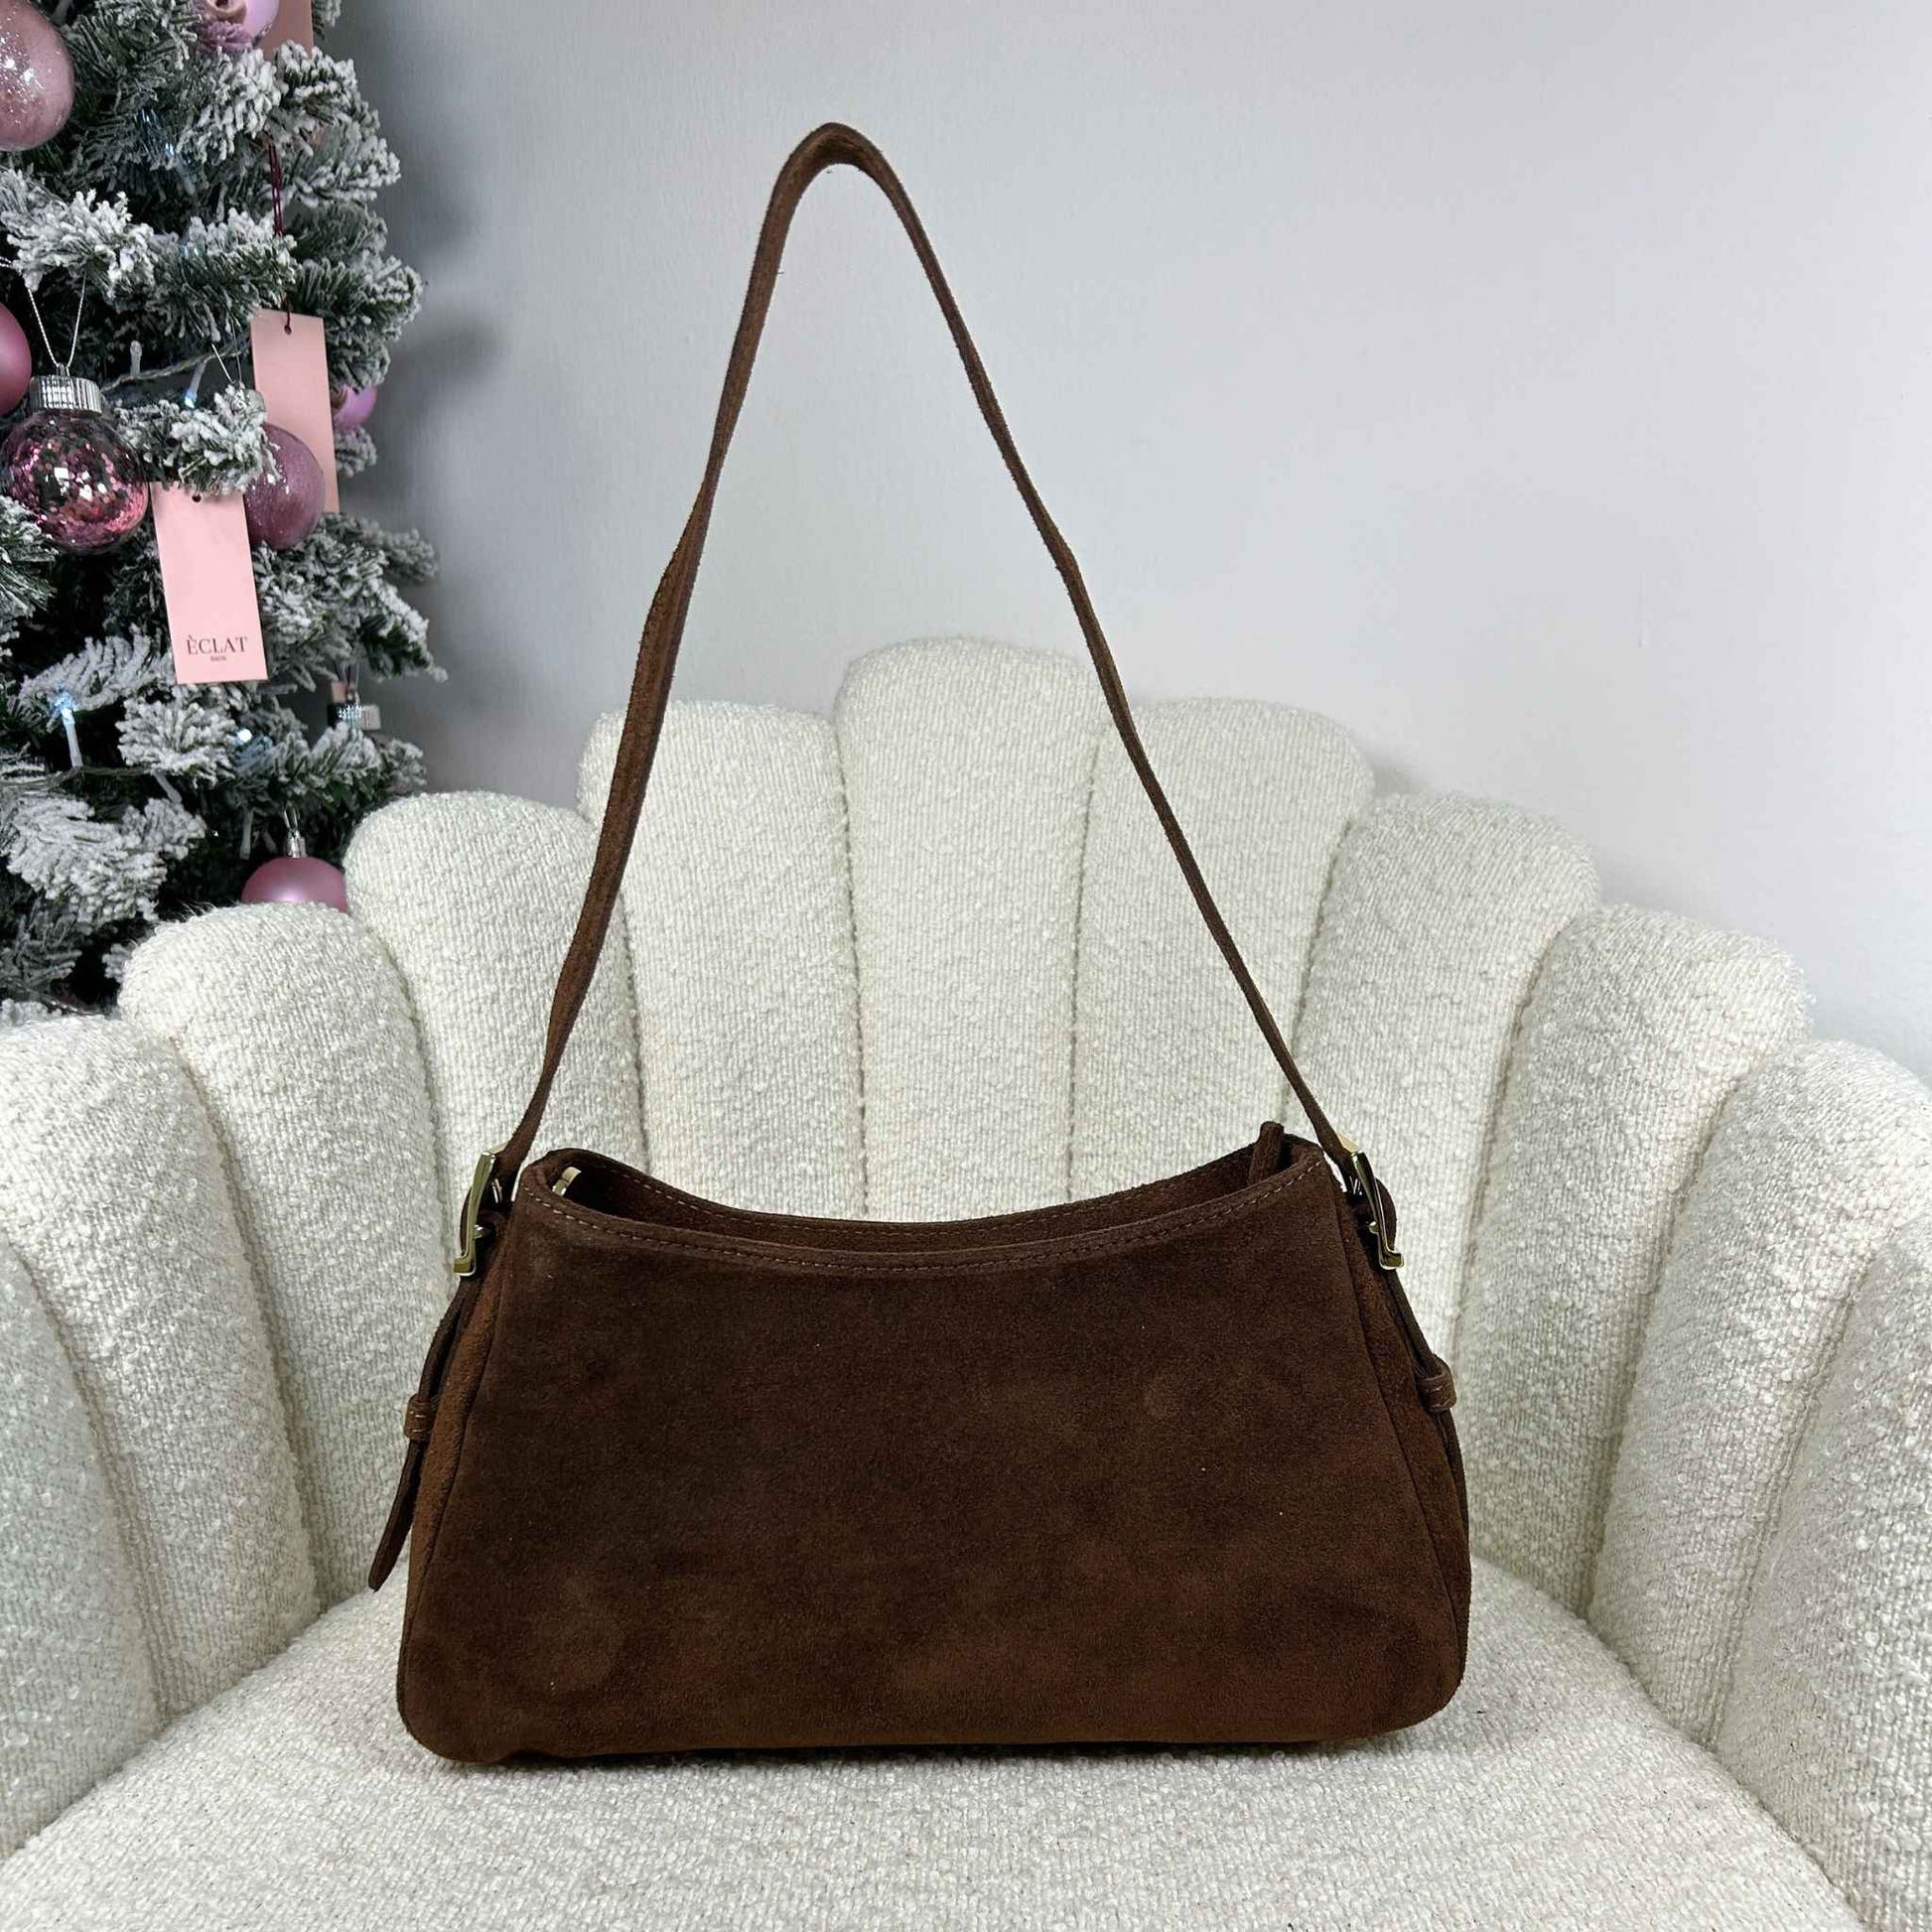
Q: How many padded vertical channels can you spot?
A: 11